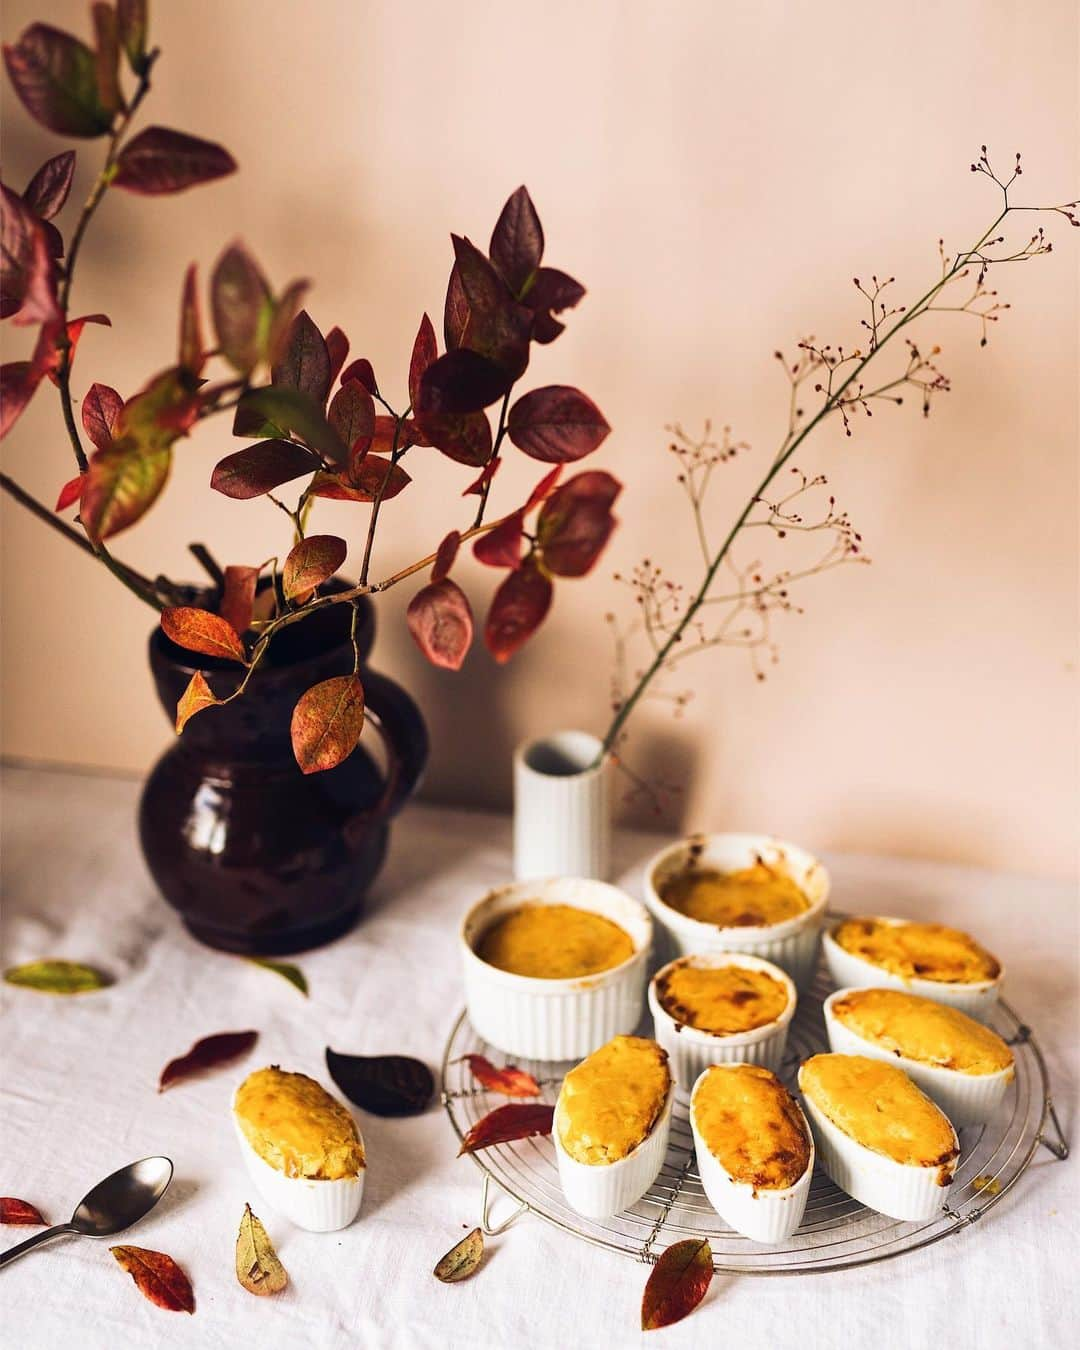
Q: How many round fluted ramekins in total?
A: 3